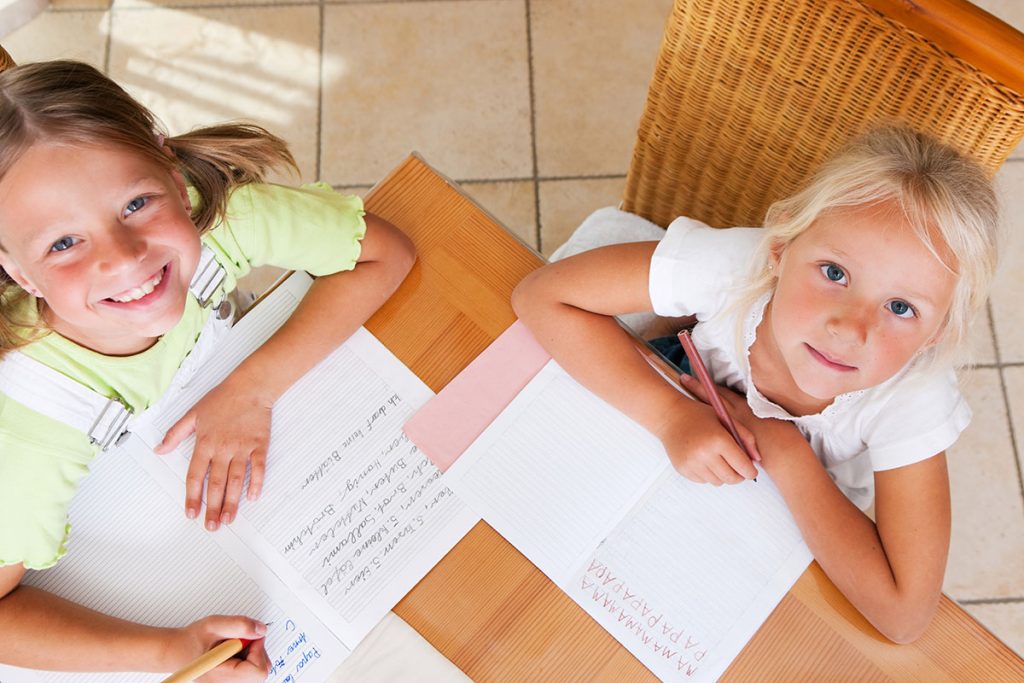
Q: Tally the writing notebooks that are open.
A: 2